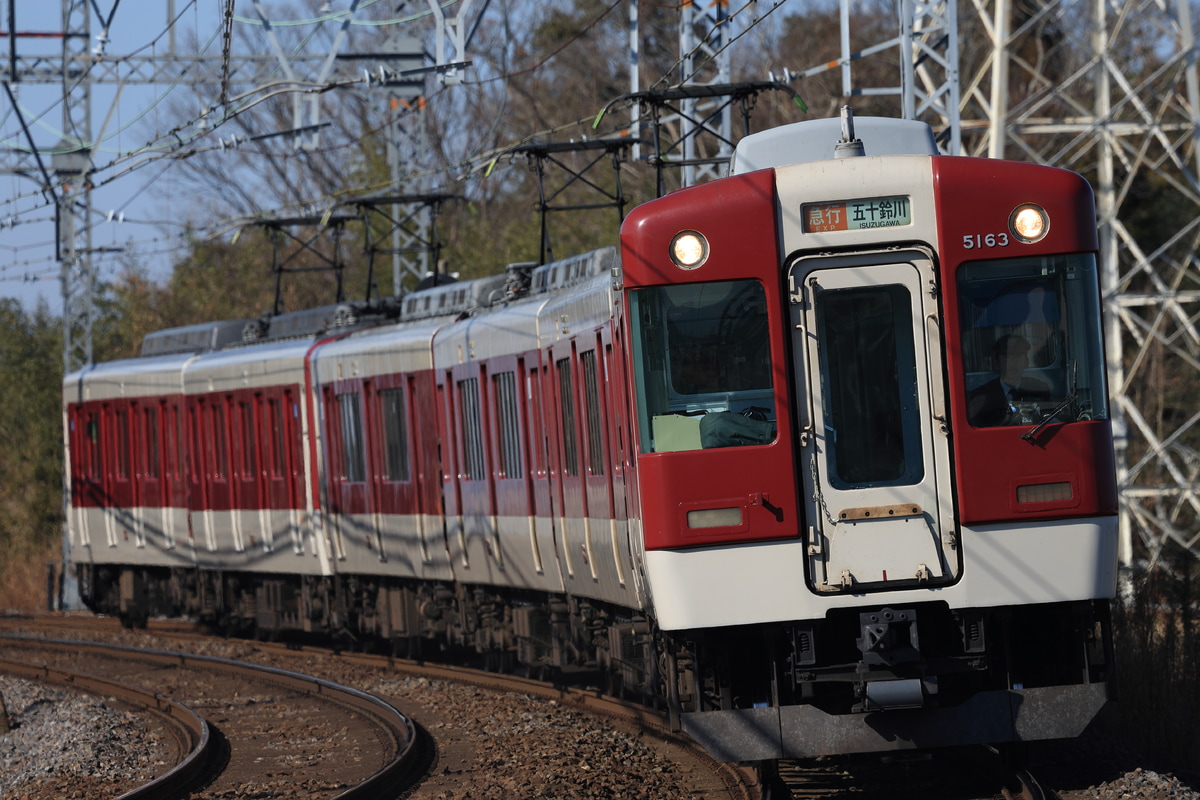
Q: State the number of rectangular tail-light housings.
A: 2